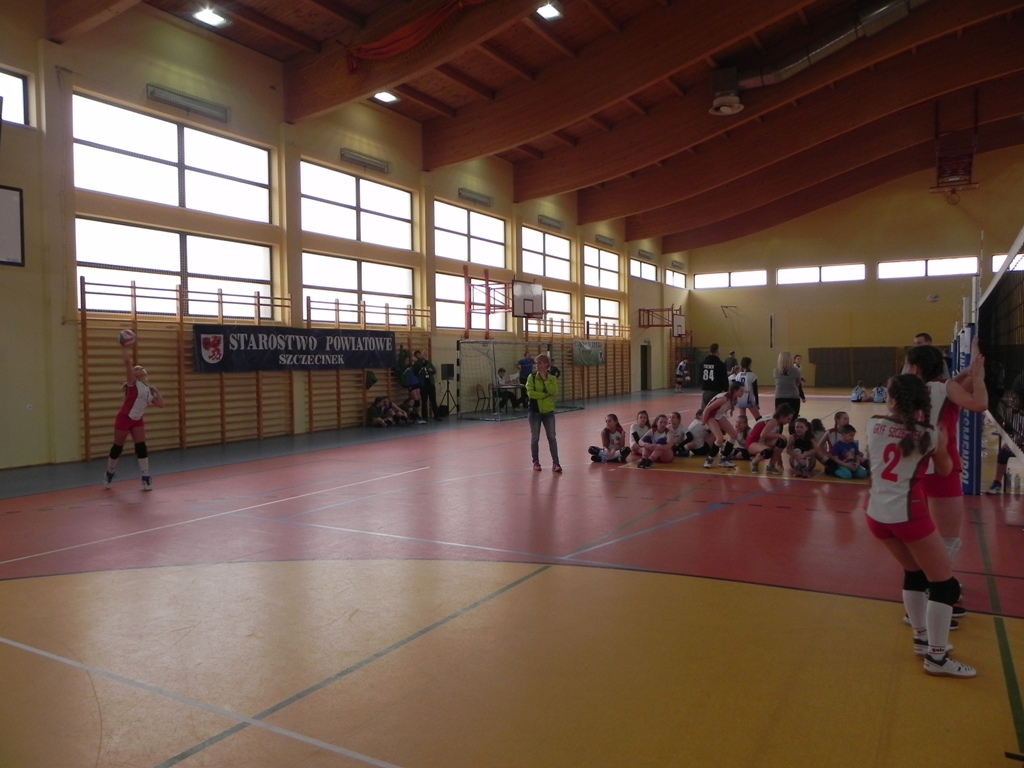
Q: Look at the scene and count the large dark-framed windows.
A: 10